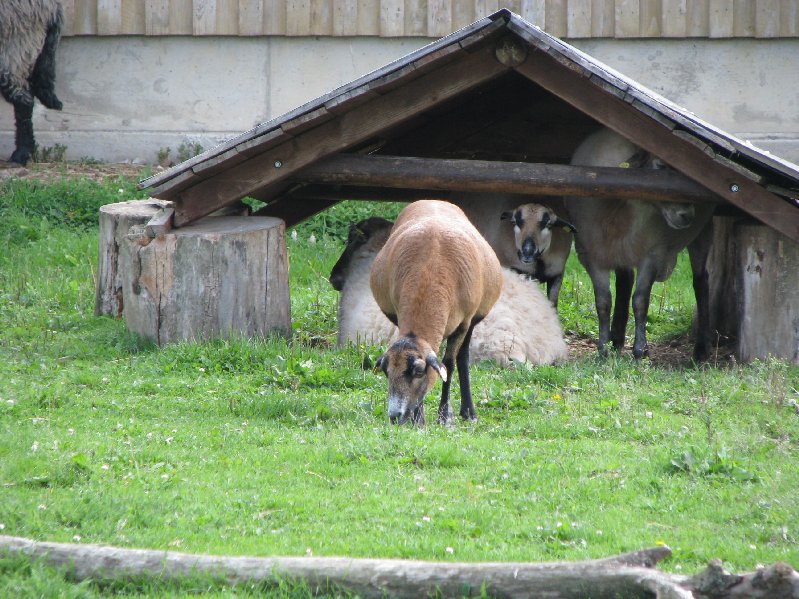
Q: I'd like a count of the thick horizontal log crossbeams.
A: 1